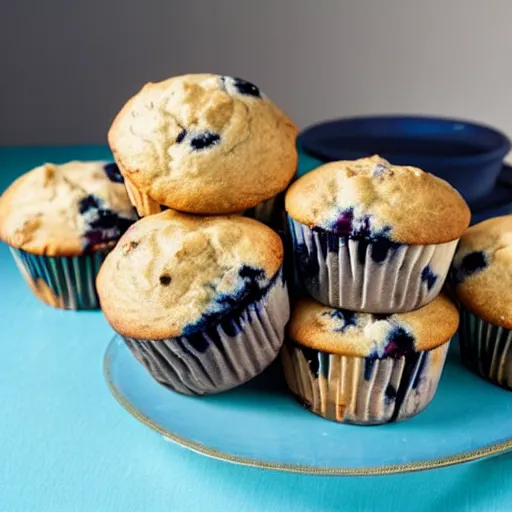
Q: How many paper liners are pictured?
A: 6